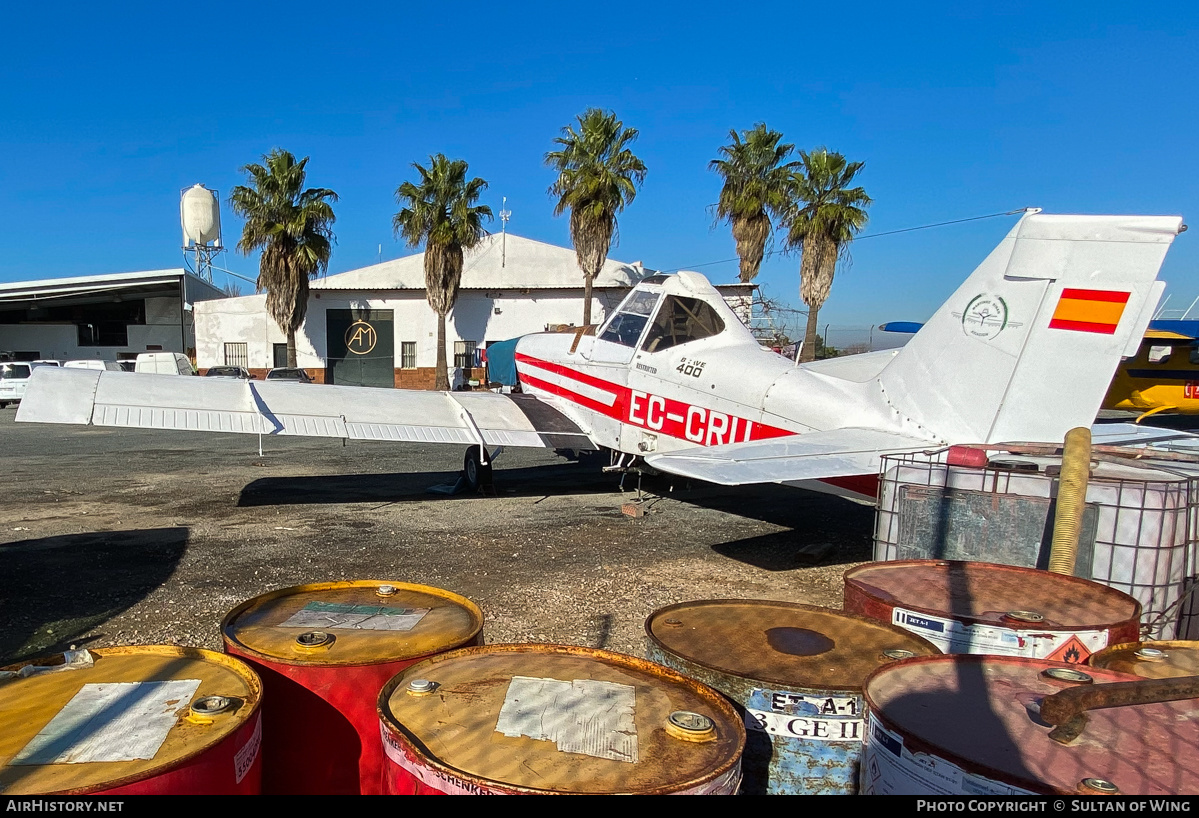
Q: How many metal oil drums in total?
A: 7